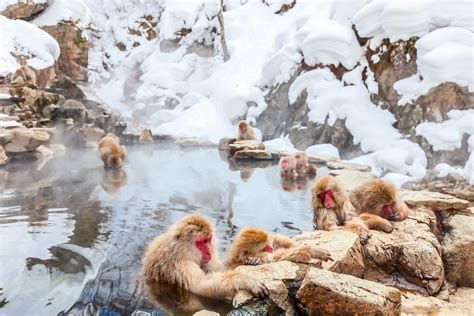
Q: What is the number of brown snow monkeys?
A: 8